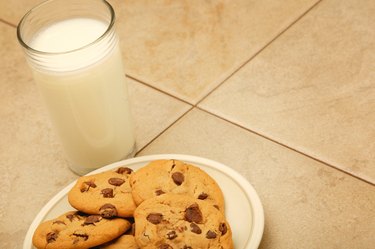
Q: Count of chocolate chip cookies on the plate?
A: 5